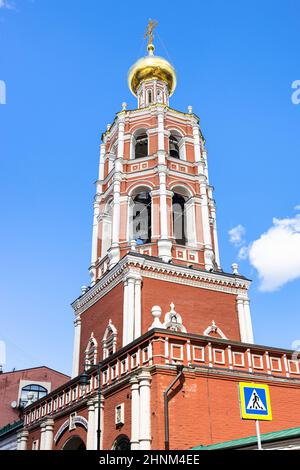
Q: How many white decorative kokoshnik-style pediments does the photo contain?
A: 4